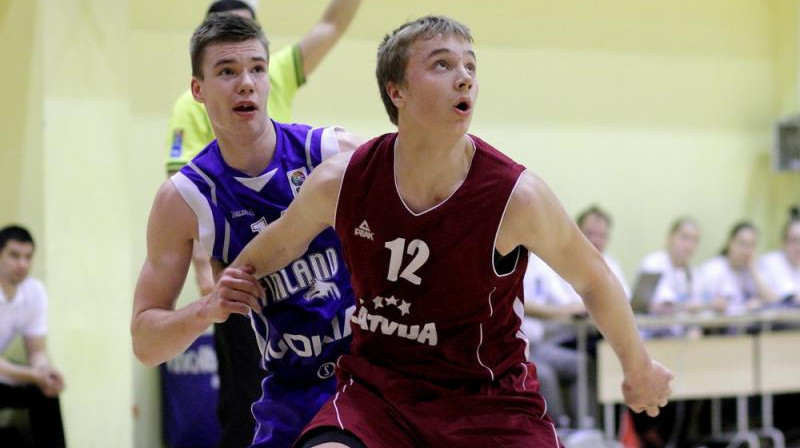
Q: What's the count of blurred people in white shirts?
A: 5